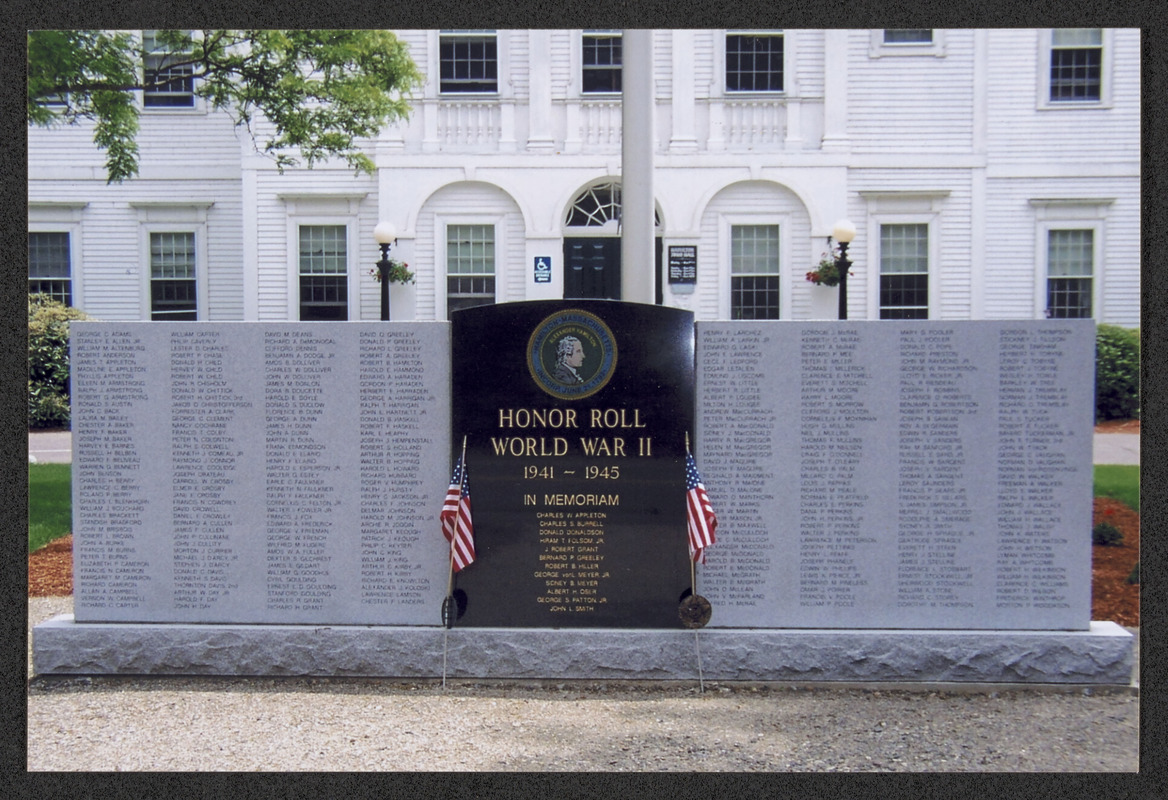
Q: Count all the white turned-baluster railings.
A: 3